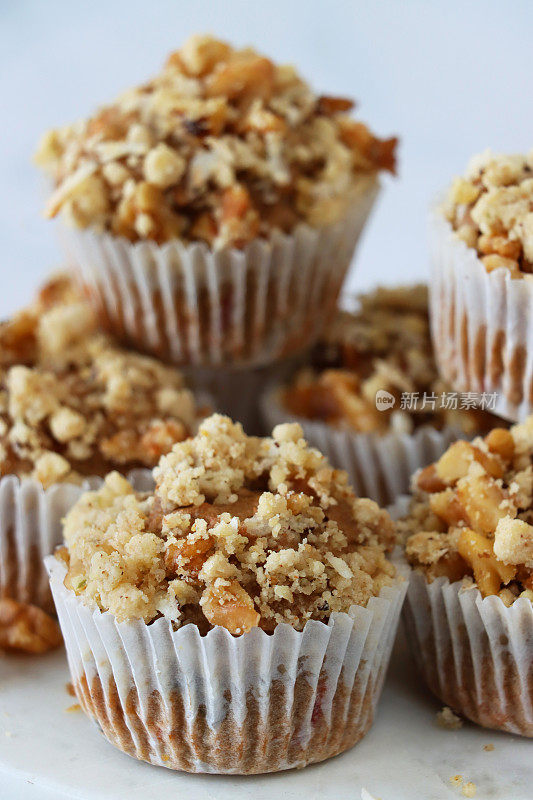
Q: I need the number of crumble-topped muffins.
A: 6